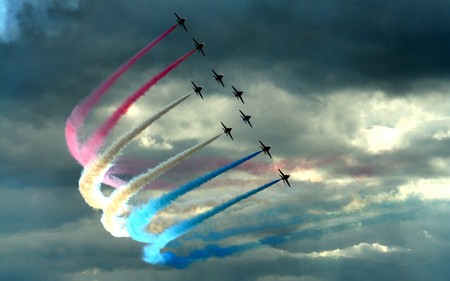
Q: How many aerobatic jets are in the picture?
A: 9